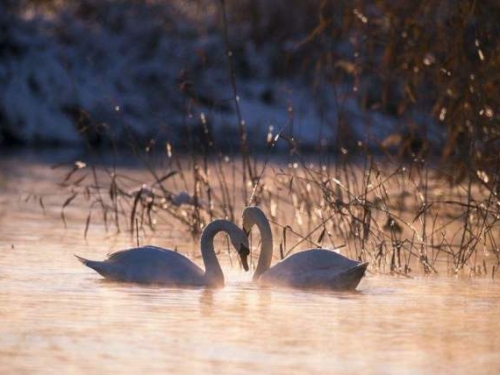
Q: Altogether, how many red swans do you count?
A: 0